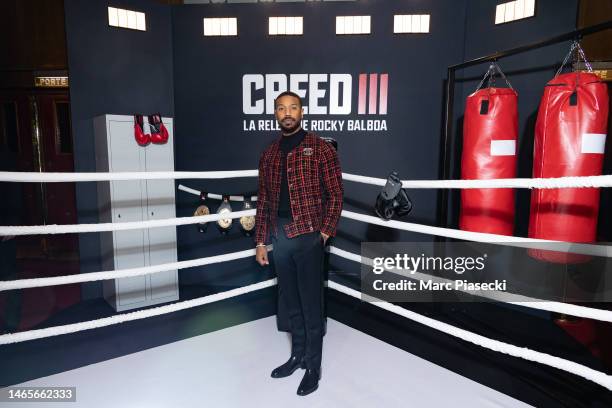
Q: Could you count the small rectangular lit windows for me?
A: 6